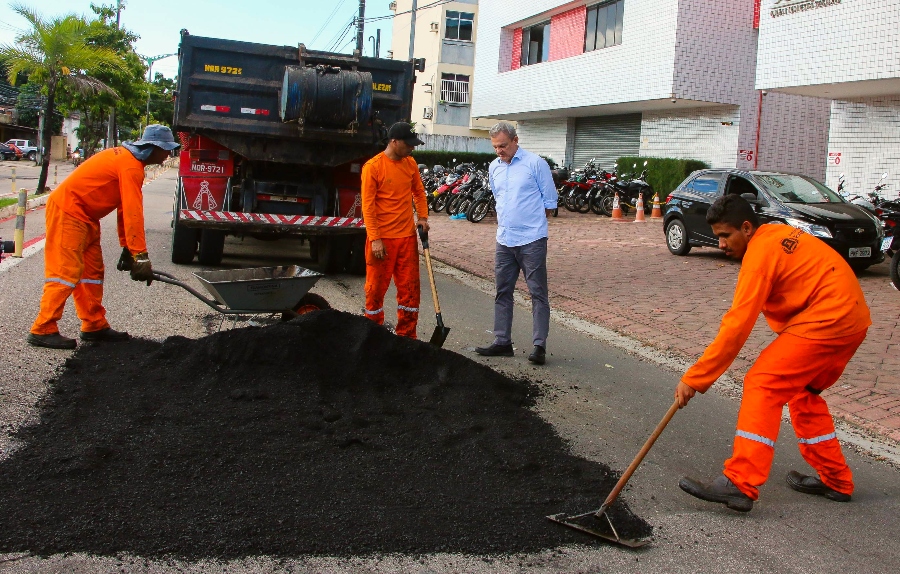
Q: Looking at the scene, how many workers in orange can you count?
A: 3